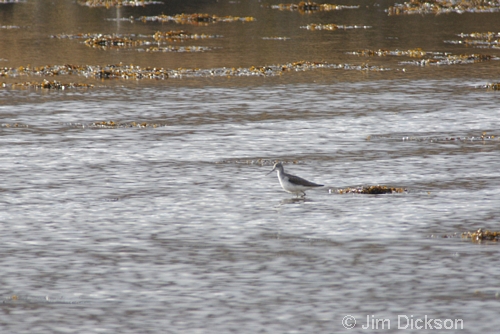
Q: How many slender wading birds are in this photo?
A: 1